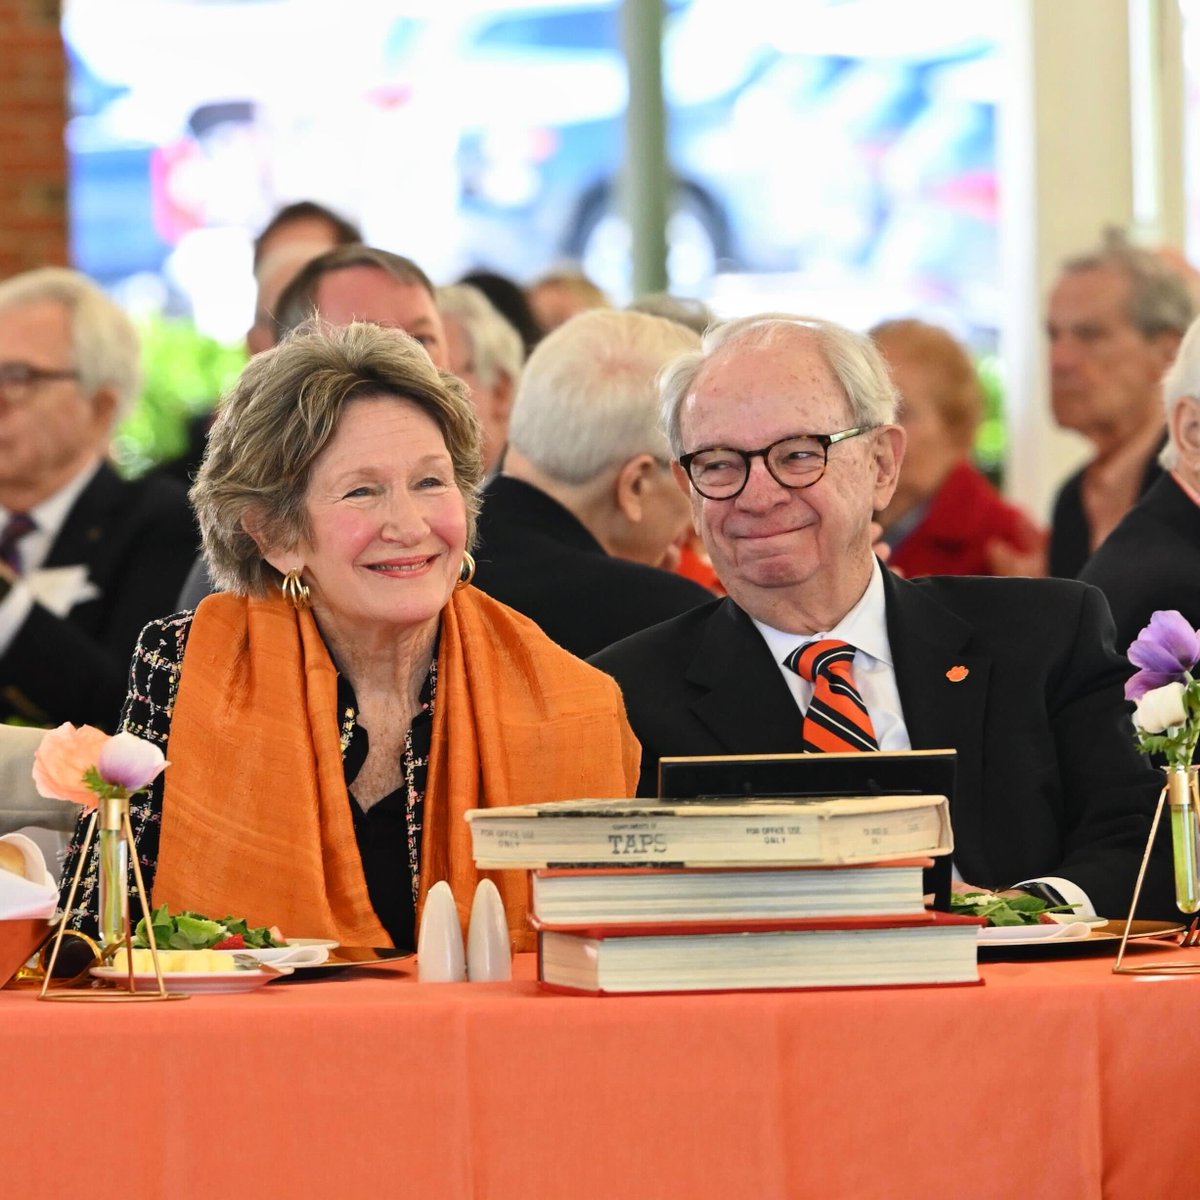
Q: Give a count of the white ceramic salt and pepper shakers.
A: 2